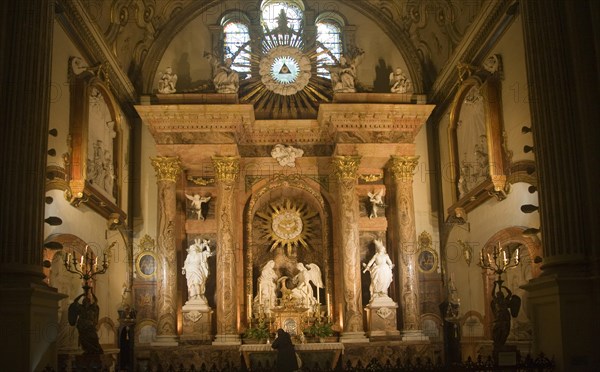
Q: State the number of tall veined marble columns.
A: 4